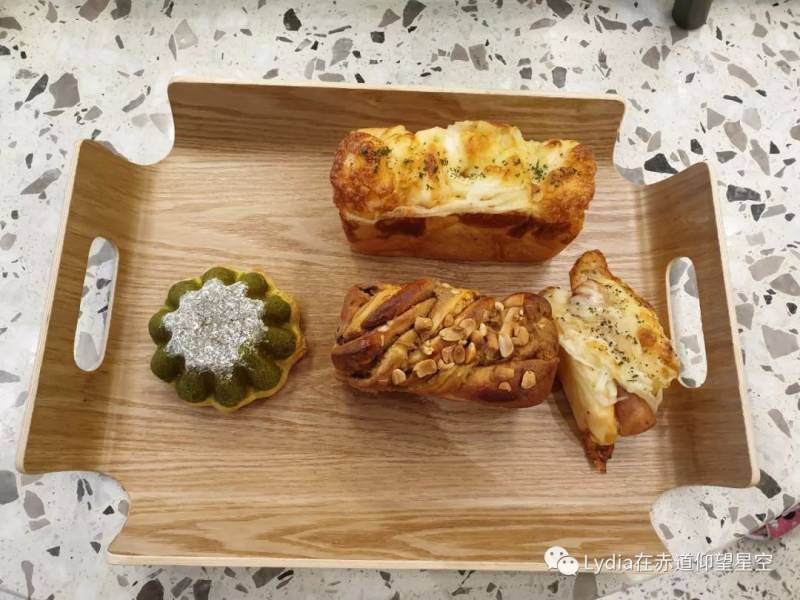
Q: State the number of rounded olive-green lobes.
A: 10